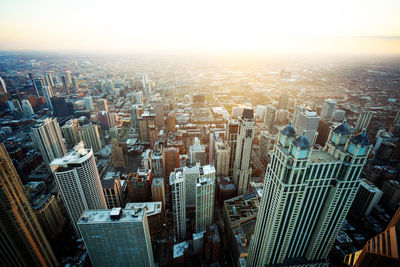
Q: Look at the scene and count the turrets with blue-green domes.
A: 4